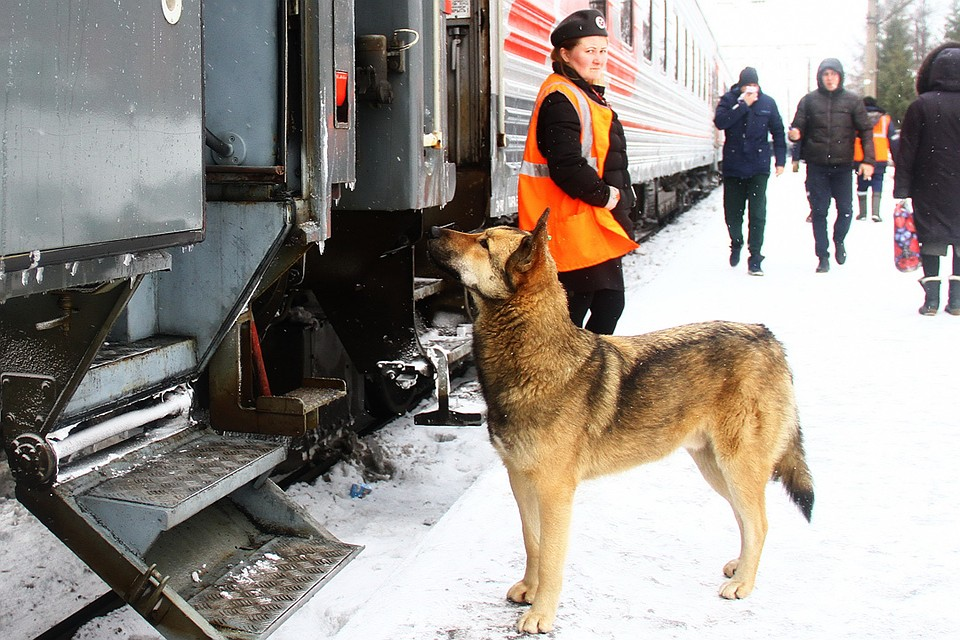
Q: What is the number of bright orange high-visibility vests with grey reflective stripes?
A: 2